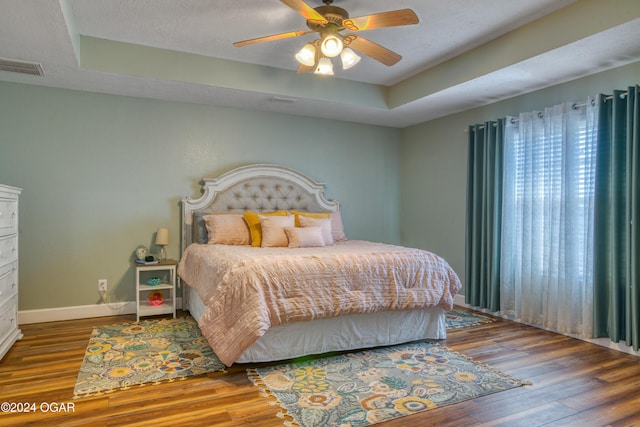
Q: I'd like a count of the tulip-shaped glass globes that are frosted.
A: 4